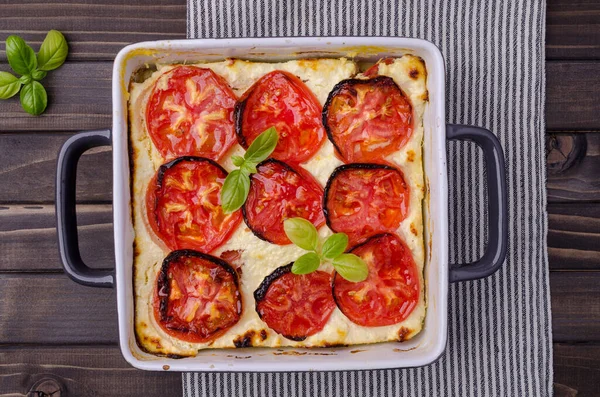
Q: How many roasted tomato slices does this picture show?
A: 9